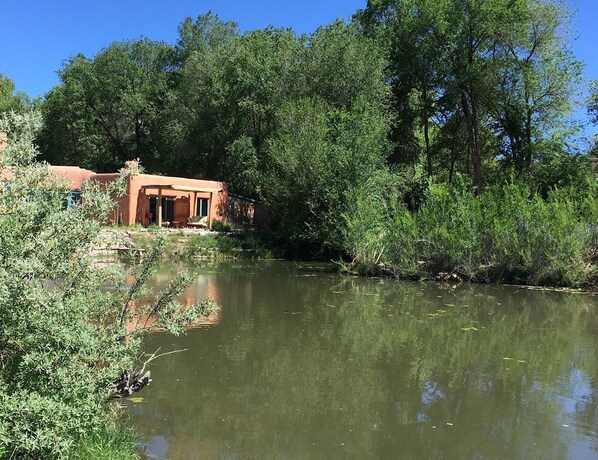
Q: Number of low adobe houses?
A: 1